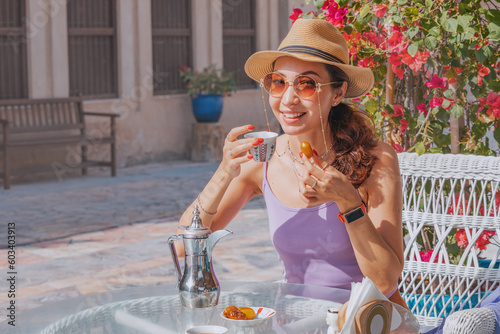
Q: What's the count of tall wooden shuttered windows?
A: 4